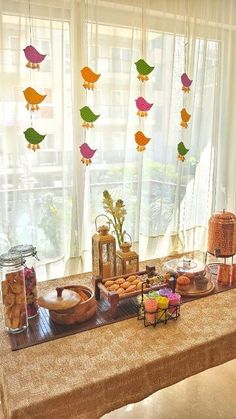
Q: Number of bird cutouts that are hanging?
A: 12